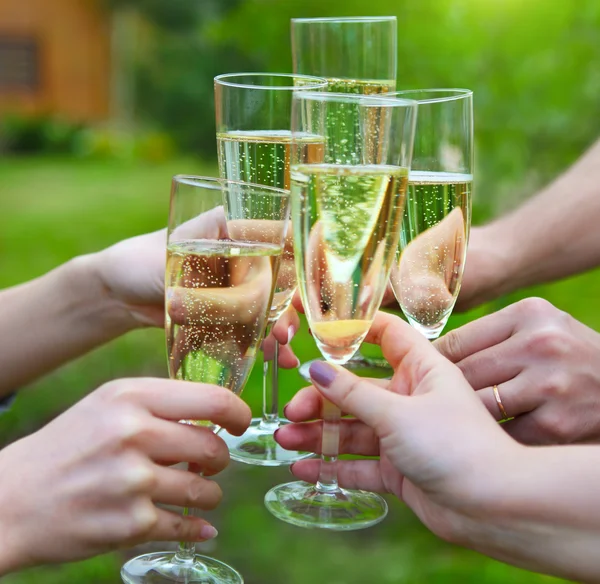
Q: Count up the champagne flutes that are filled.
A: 5